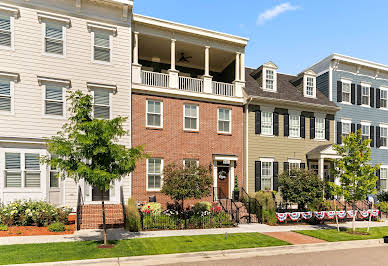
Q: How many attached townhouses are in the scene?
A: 4